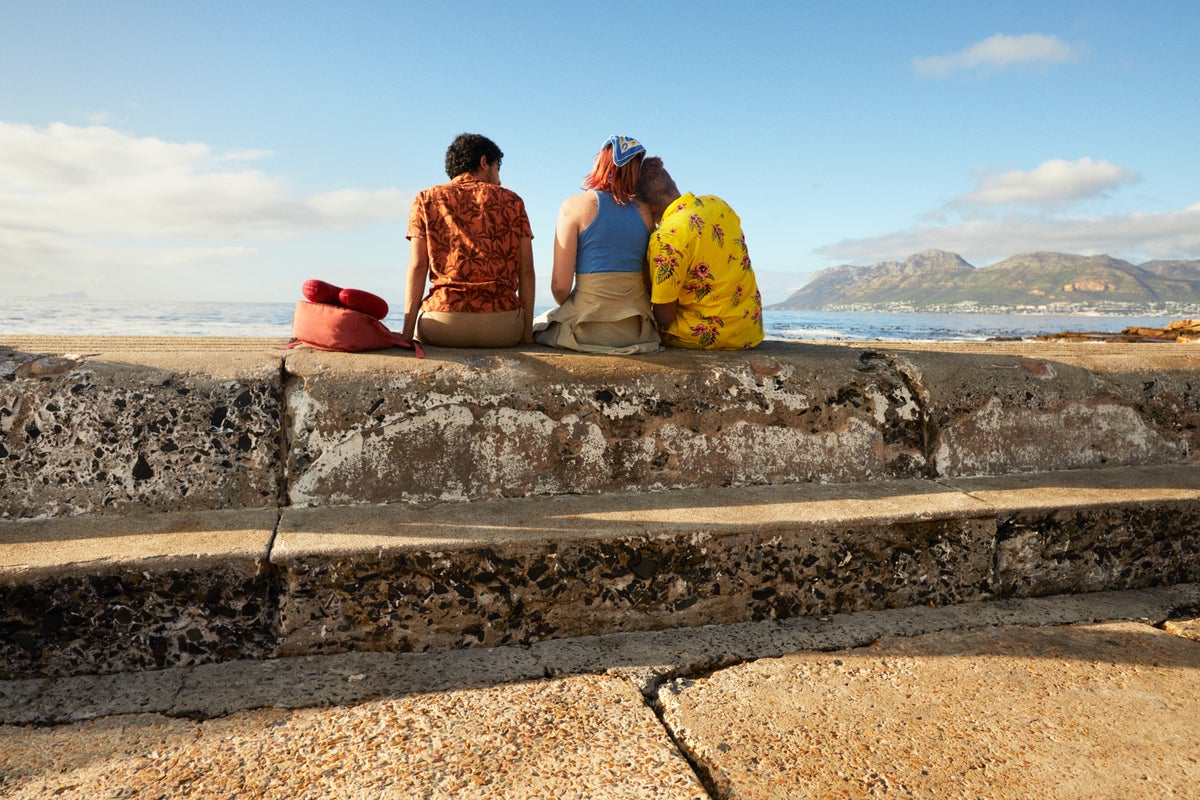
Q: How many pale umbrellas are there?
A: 0